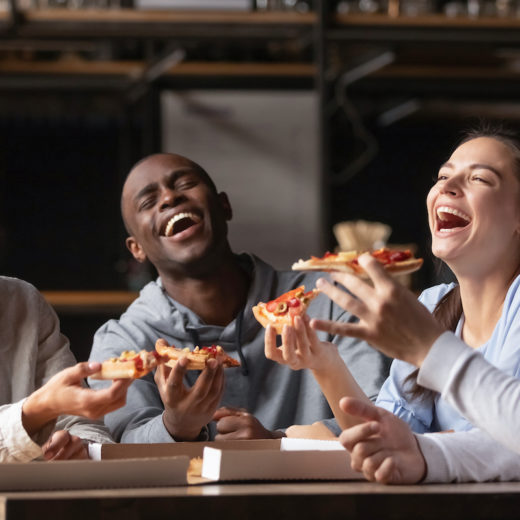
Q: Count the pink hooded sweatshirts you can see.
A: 0